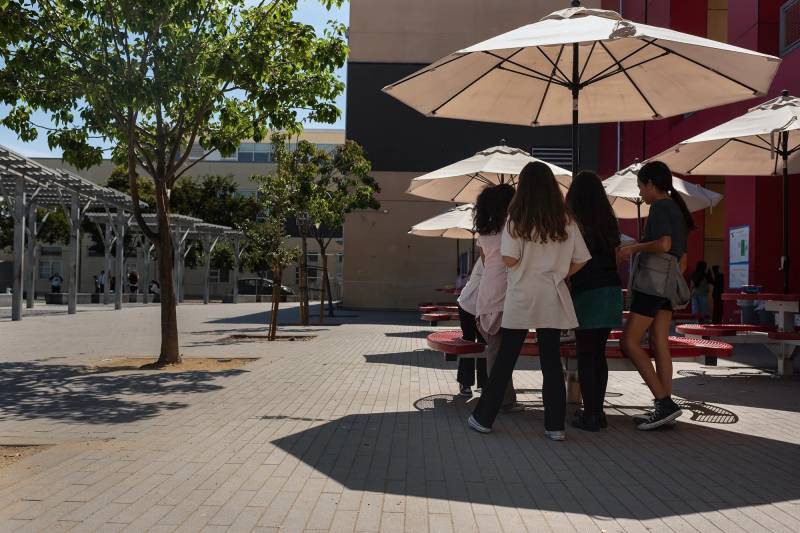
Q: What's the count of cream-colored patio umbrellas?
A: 5